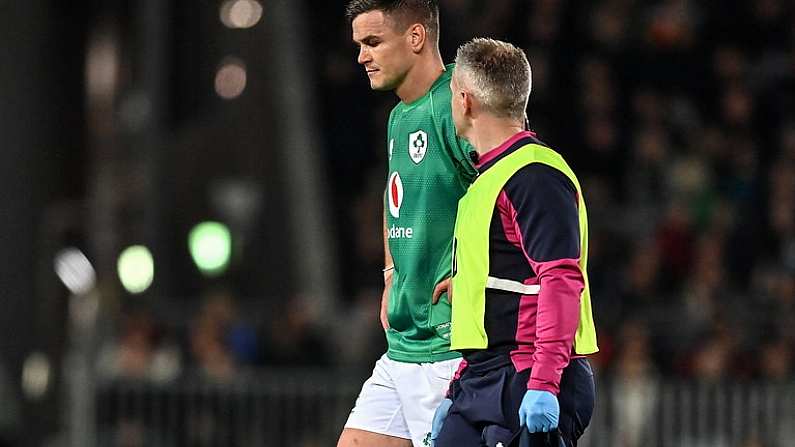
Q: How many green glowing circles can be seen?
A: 2